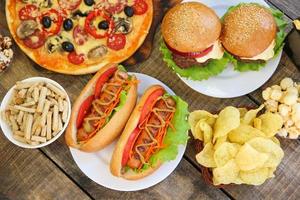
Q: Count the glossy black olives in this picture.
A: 6